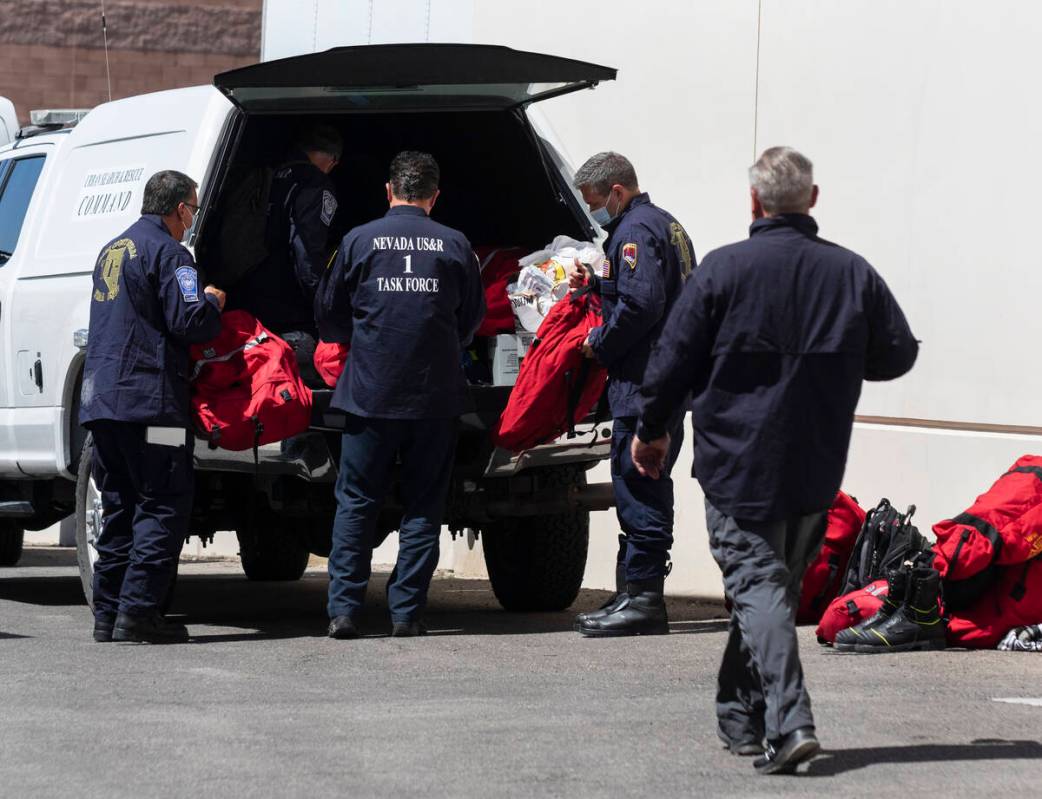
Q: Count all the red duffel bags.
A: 8